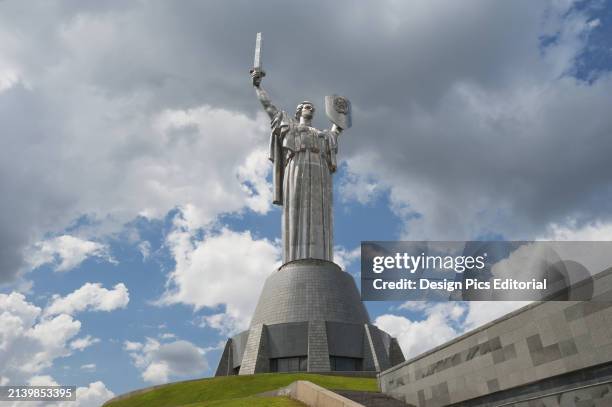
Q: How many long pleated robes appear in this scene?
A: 1